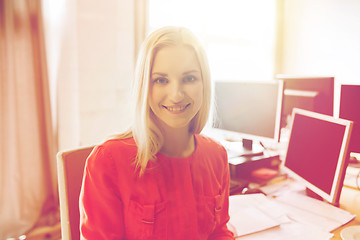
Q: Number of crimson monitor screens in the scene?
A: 3